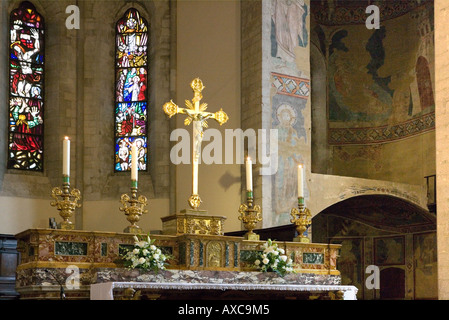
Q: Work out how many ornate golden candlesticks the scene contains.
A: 4